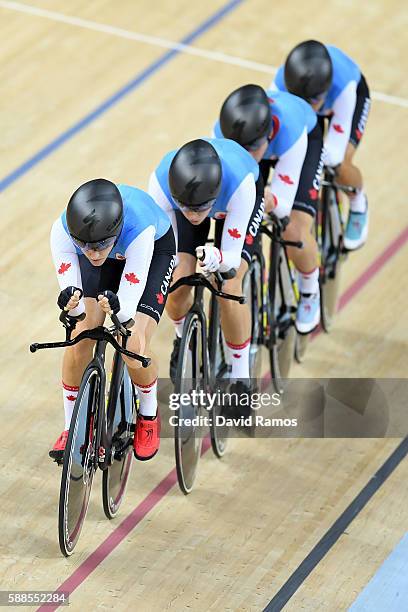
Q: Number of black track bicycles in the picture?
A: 4